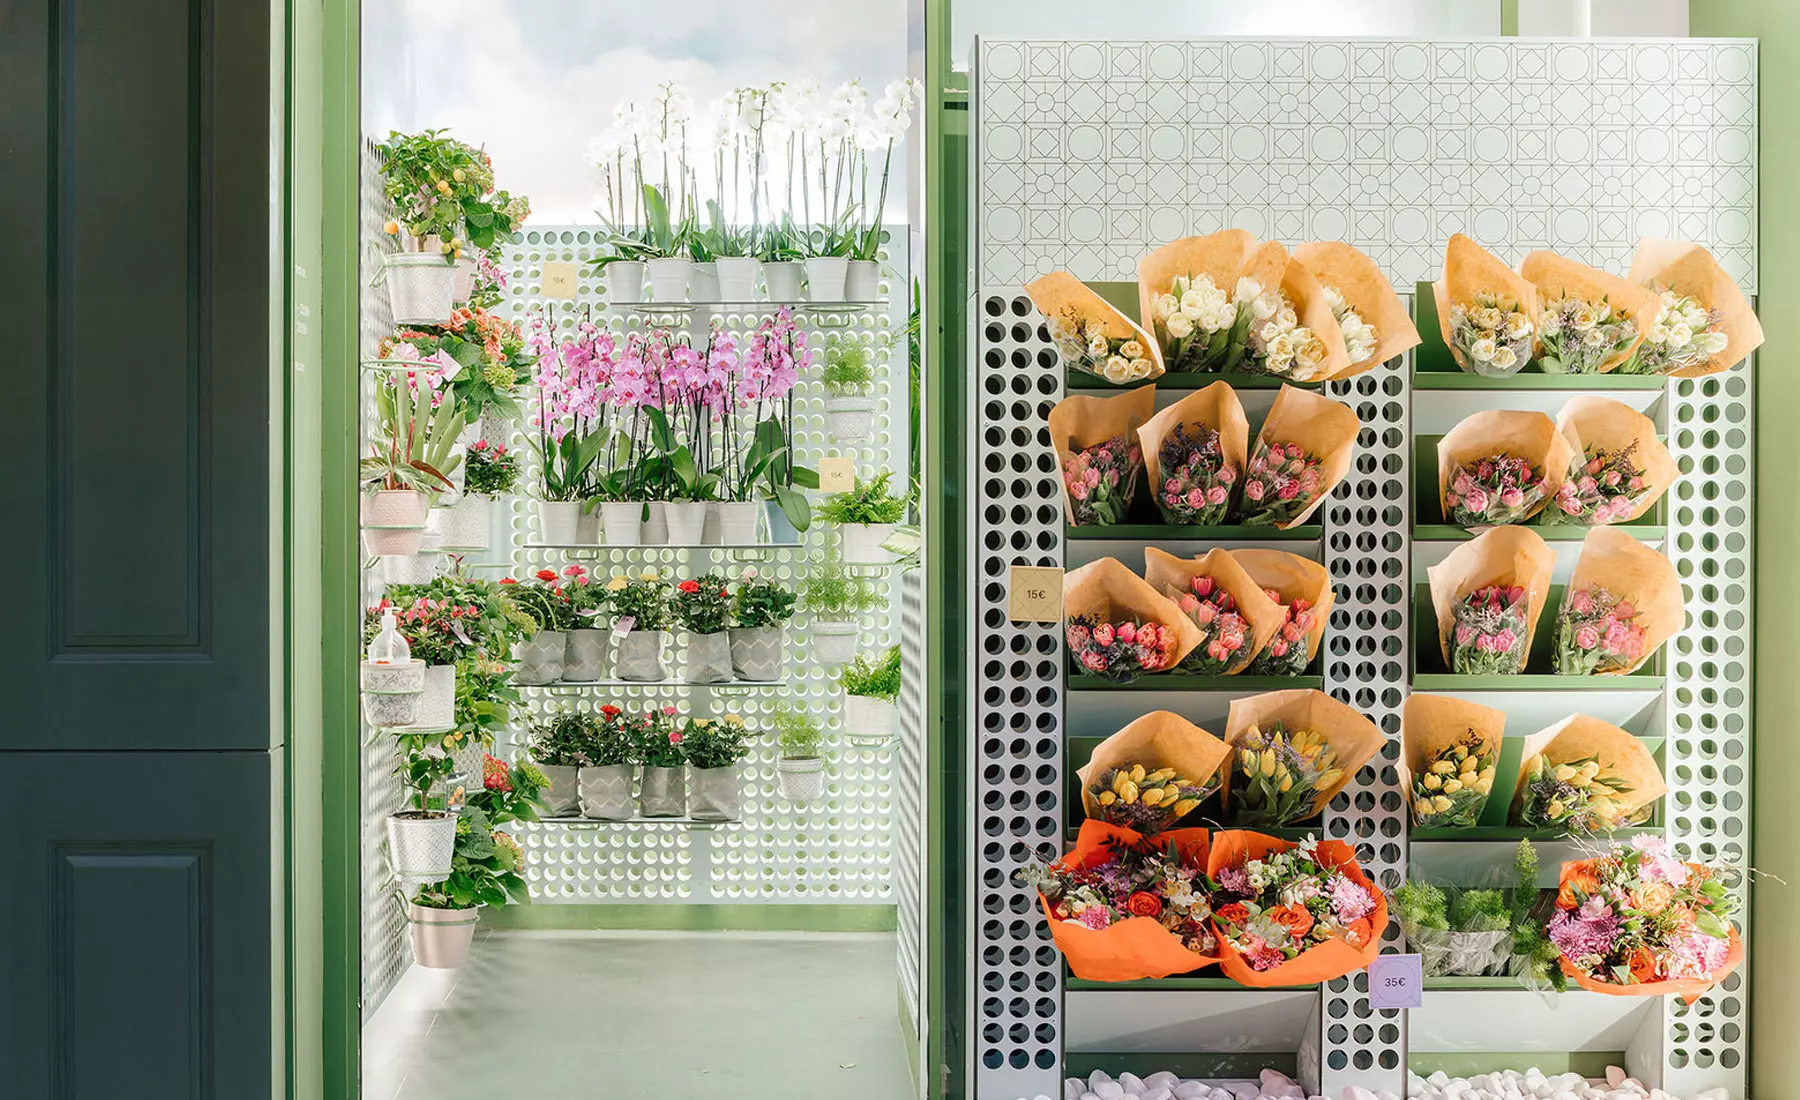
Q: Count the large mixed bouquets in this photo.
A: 3